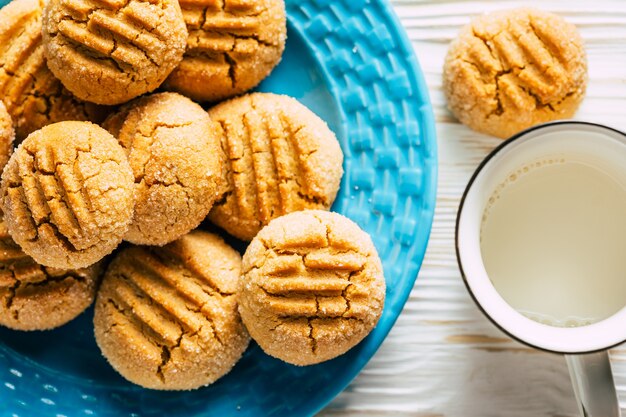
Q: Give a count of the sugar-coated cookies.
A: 11